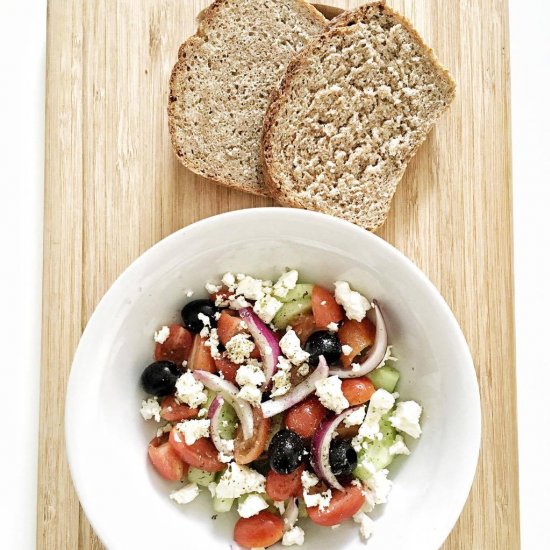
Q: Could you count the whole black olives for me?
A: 5